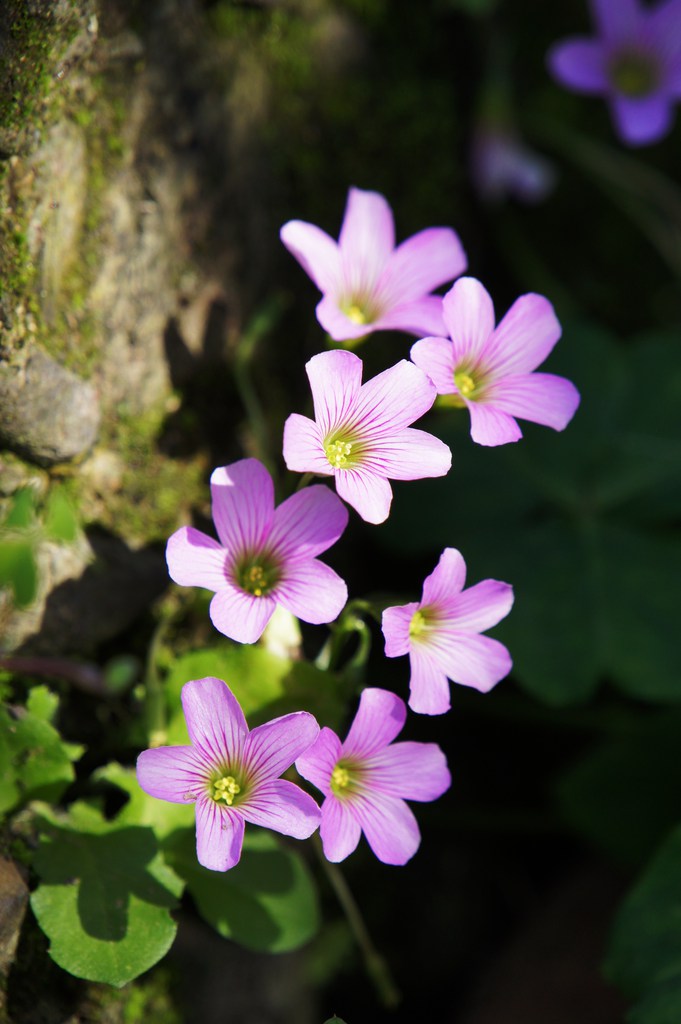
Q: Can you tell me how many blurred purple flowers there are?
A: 2